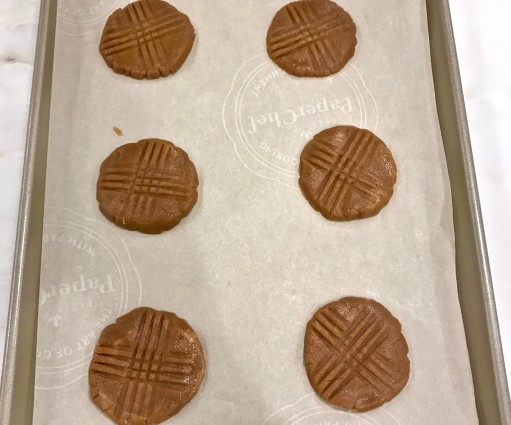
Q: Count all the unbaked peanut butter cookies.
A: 6